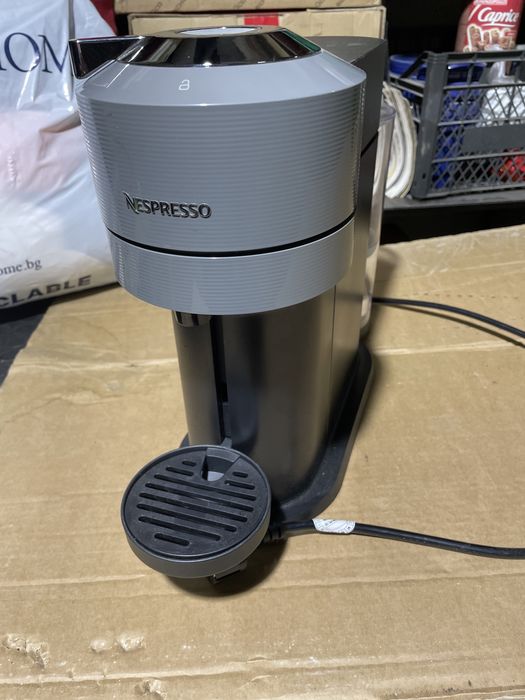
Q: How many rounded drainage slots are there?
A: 10